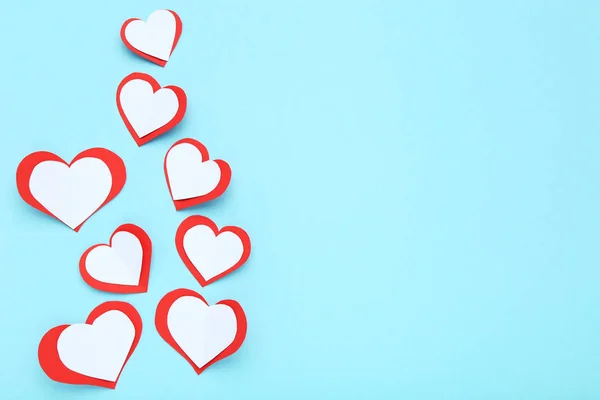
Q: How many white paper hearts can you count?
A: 8